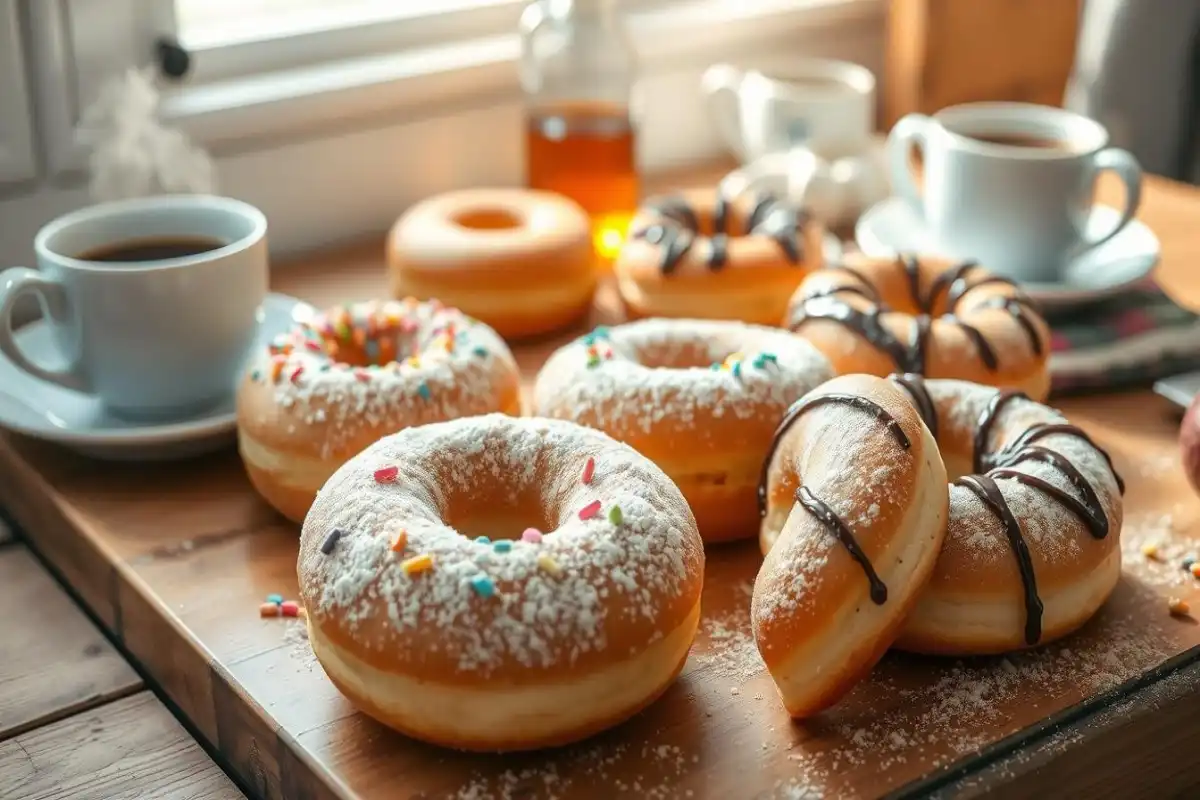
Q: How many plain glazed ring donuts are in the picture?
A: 1